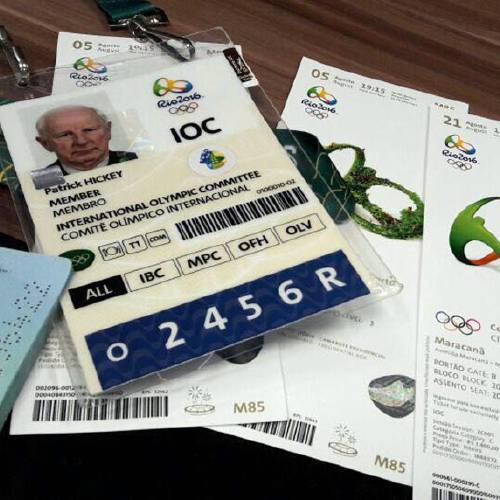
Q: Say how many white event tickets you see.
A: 3